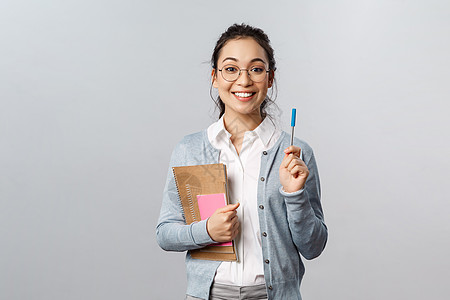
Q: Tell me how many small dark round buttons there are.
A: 6